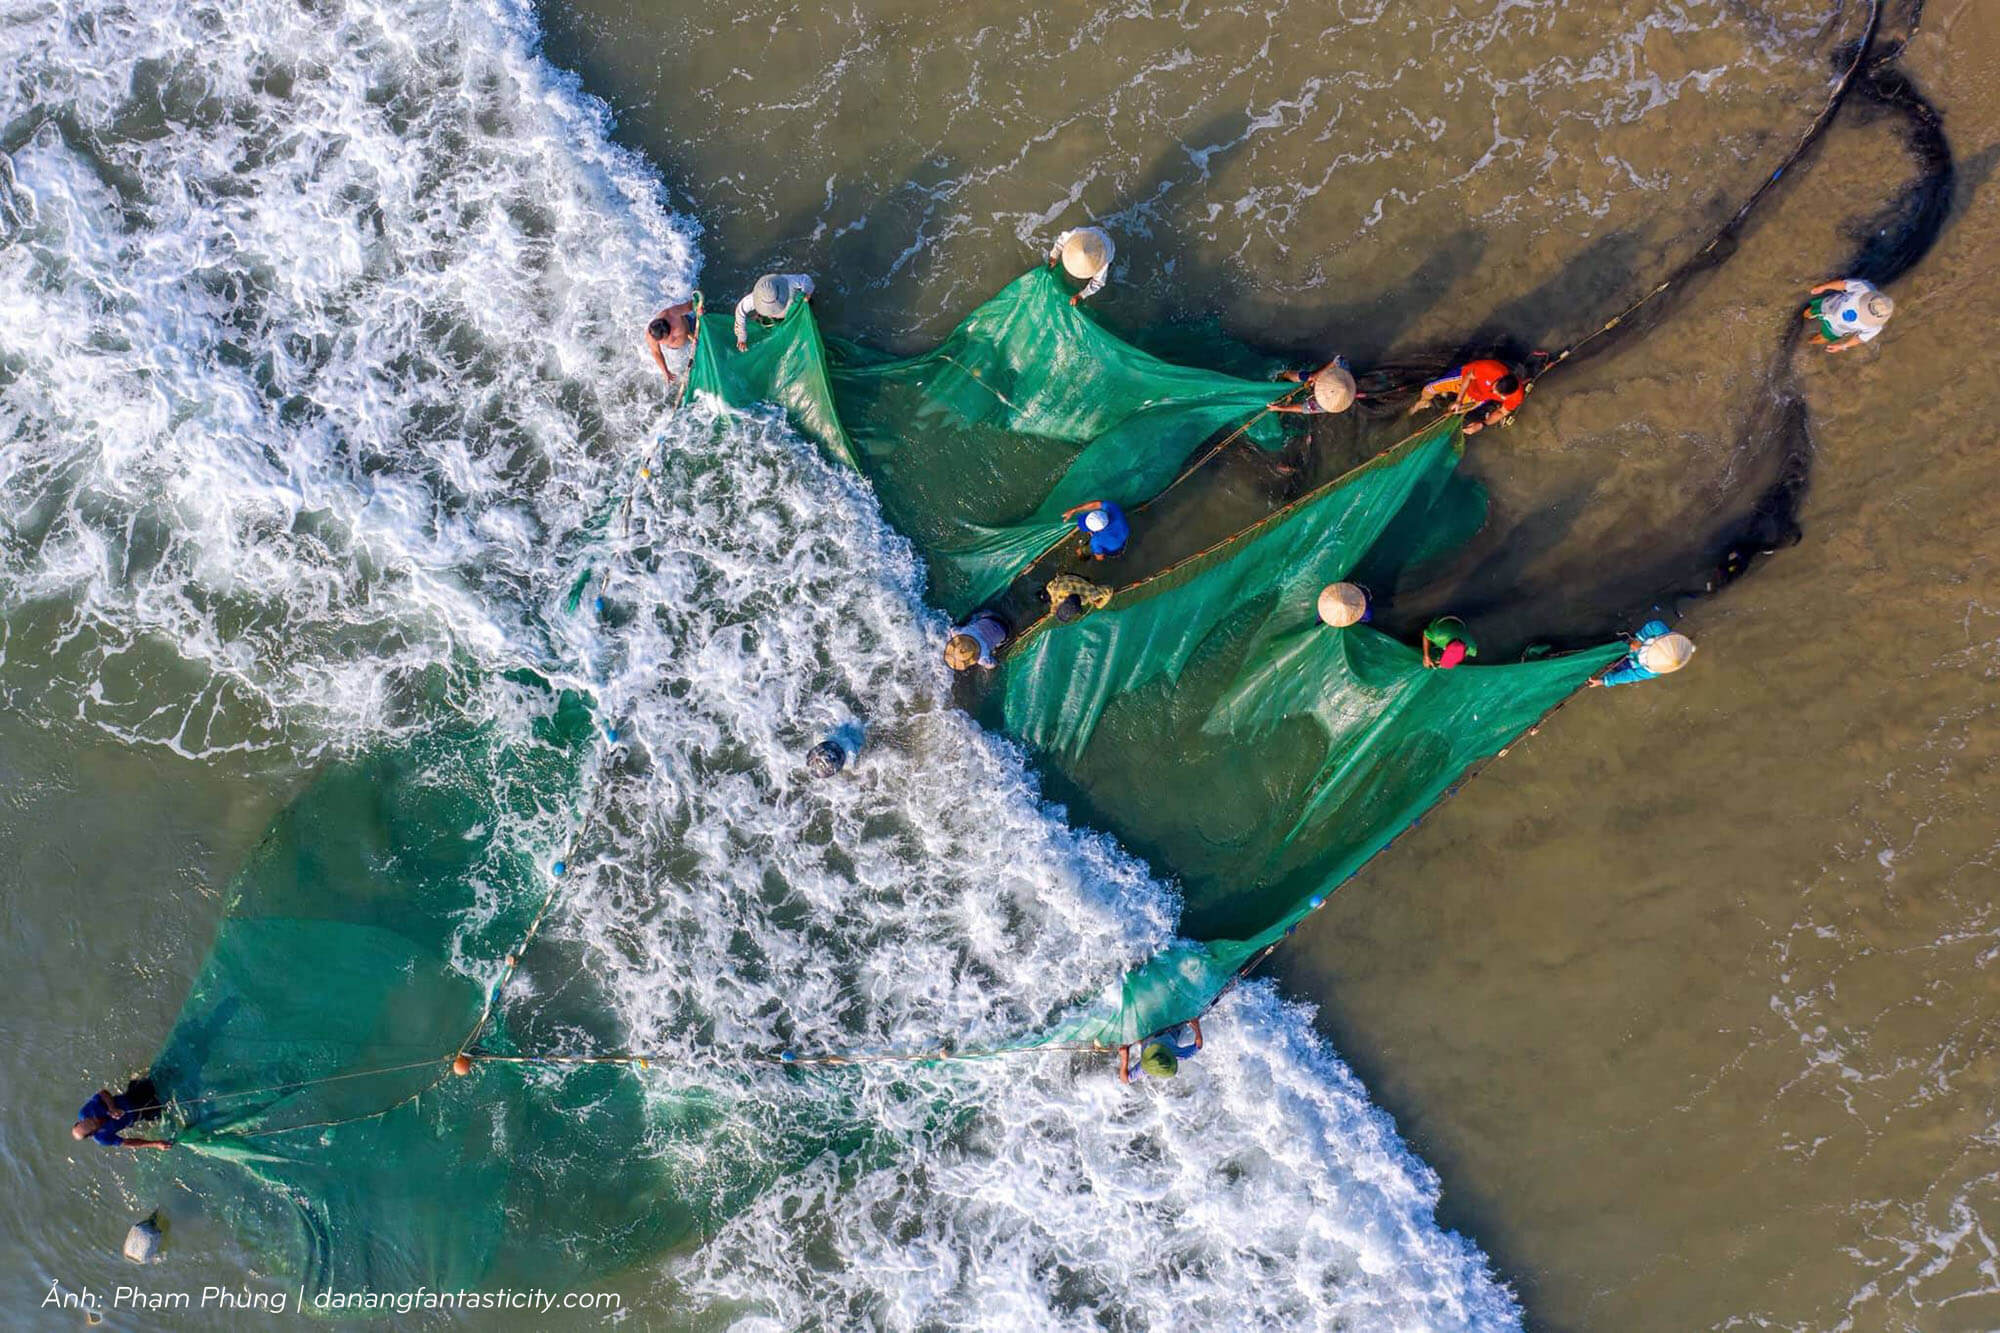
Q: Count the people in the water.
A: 15